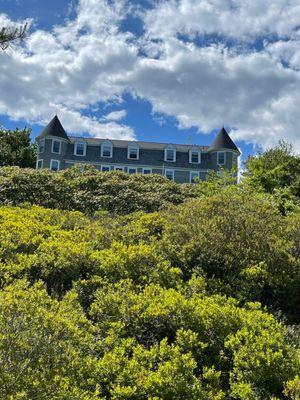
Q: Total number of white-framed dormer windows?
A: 5